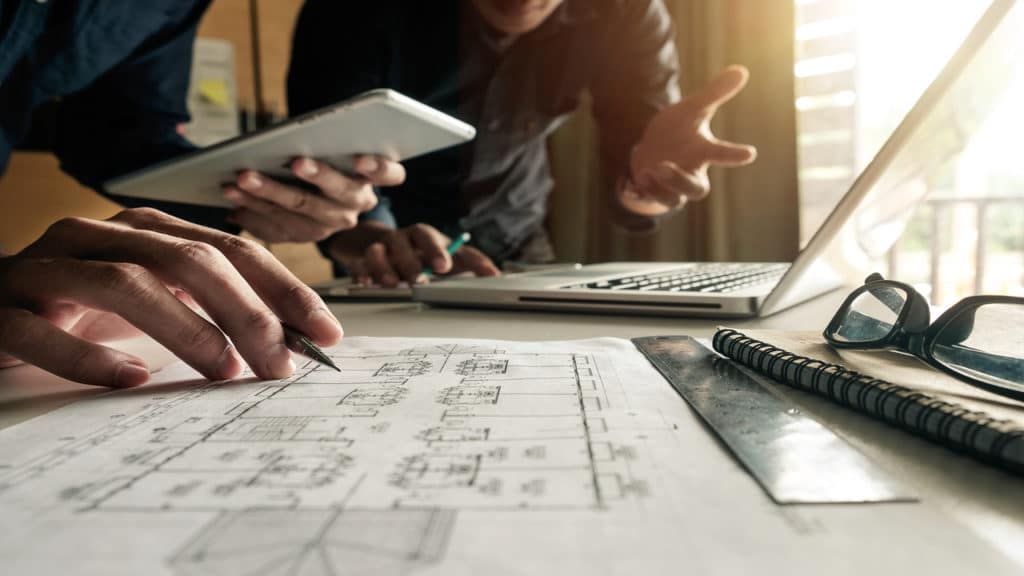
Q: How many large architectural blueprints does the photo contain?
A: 1